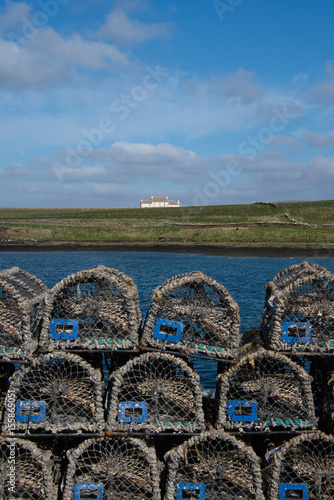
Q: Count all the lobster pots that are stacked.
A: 11